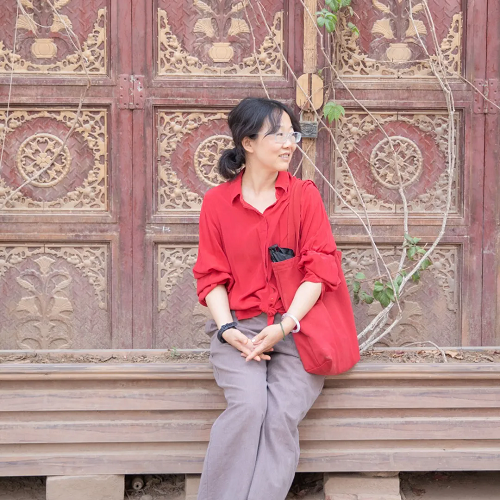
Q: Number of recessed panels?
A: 9